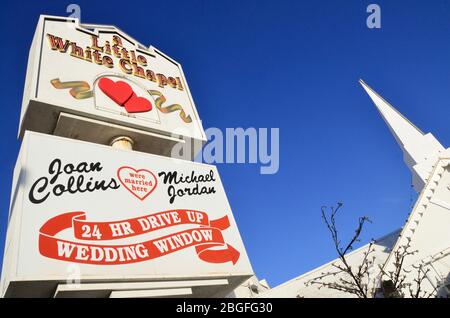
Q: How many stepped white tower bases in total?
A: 1